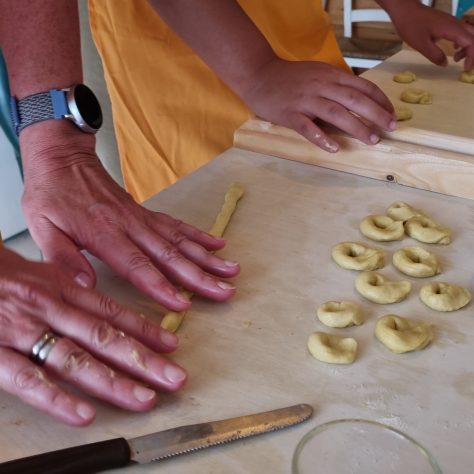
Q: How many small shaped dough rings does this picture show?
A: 14